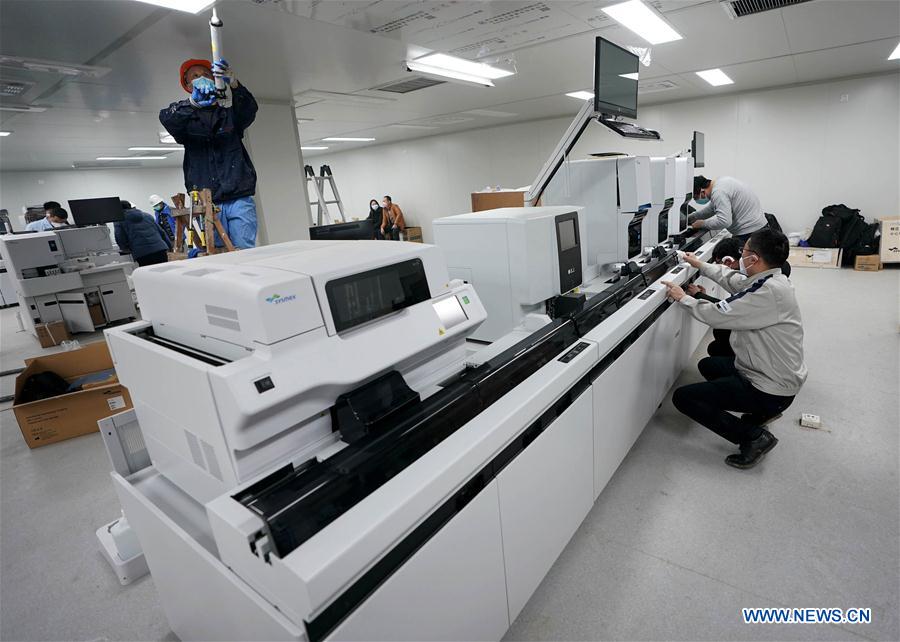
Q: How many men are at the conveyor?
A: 3